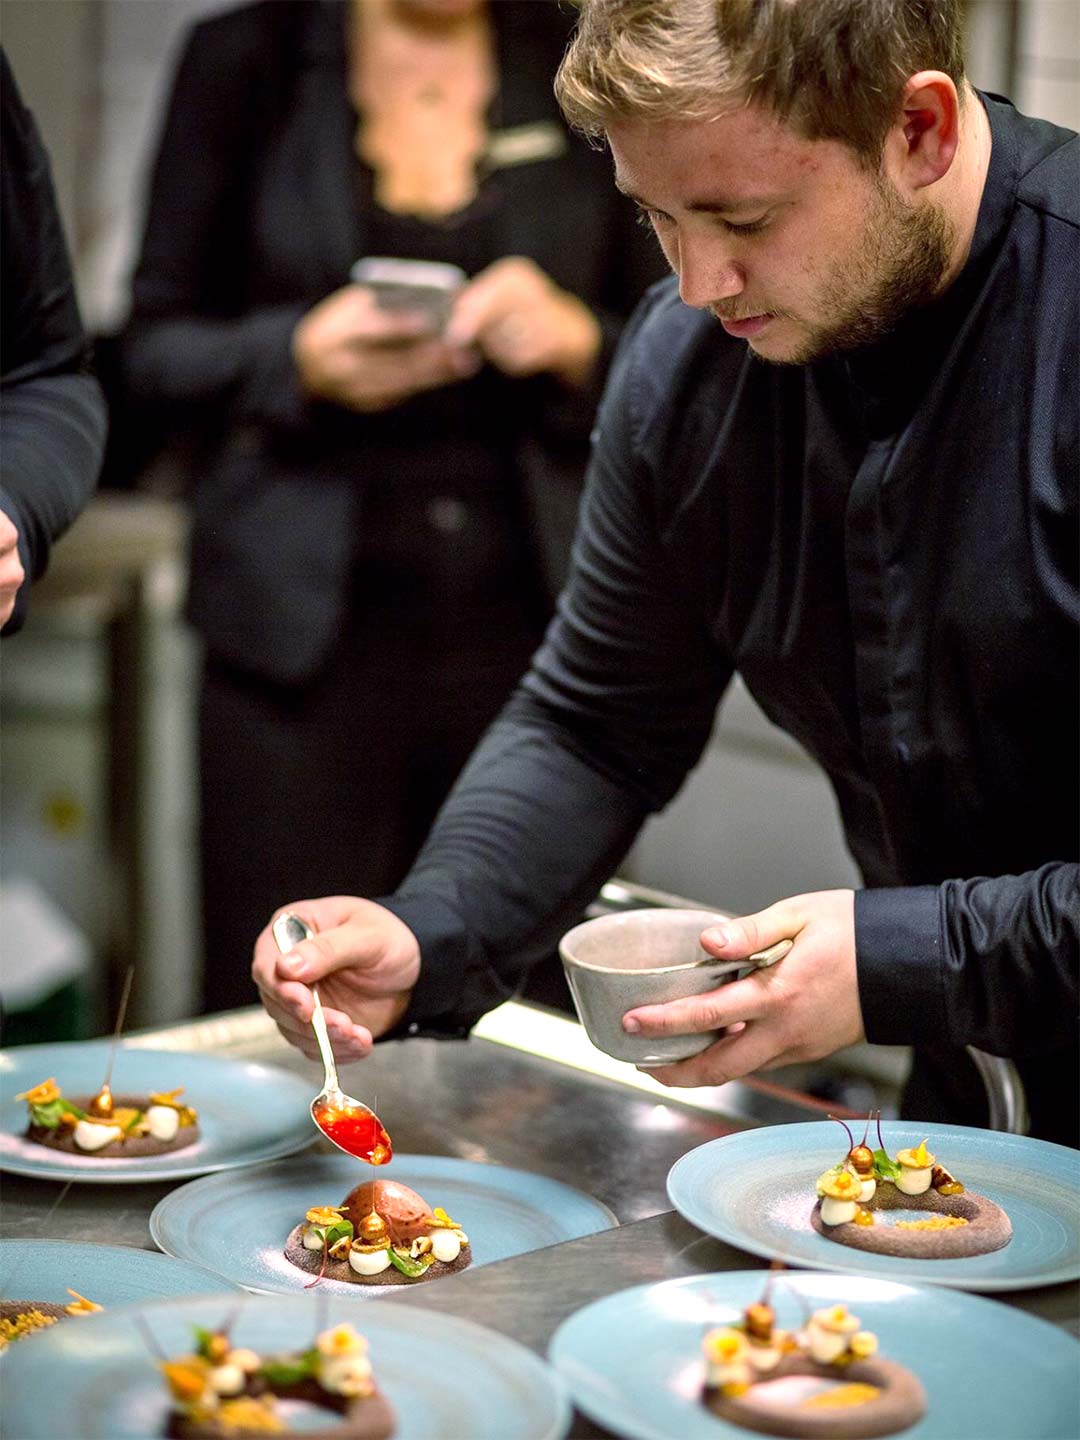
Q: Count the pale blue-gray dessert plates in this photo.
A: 6